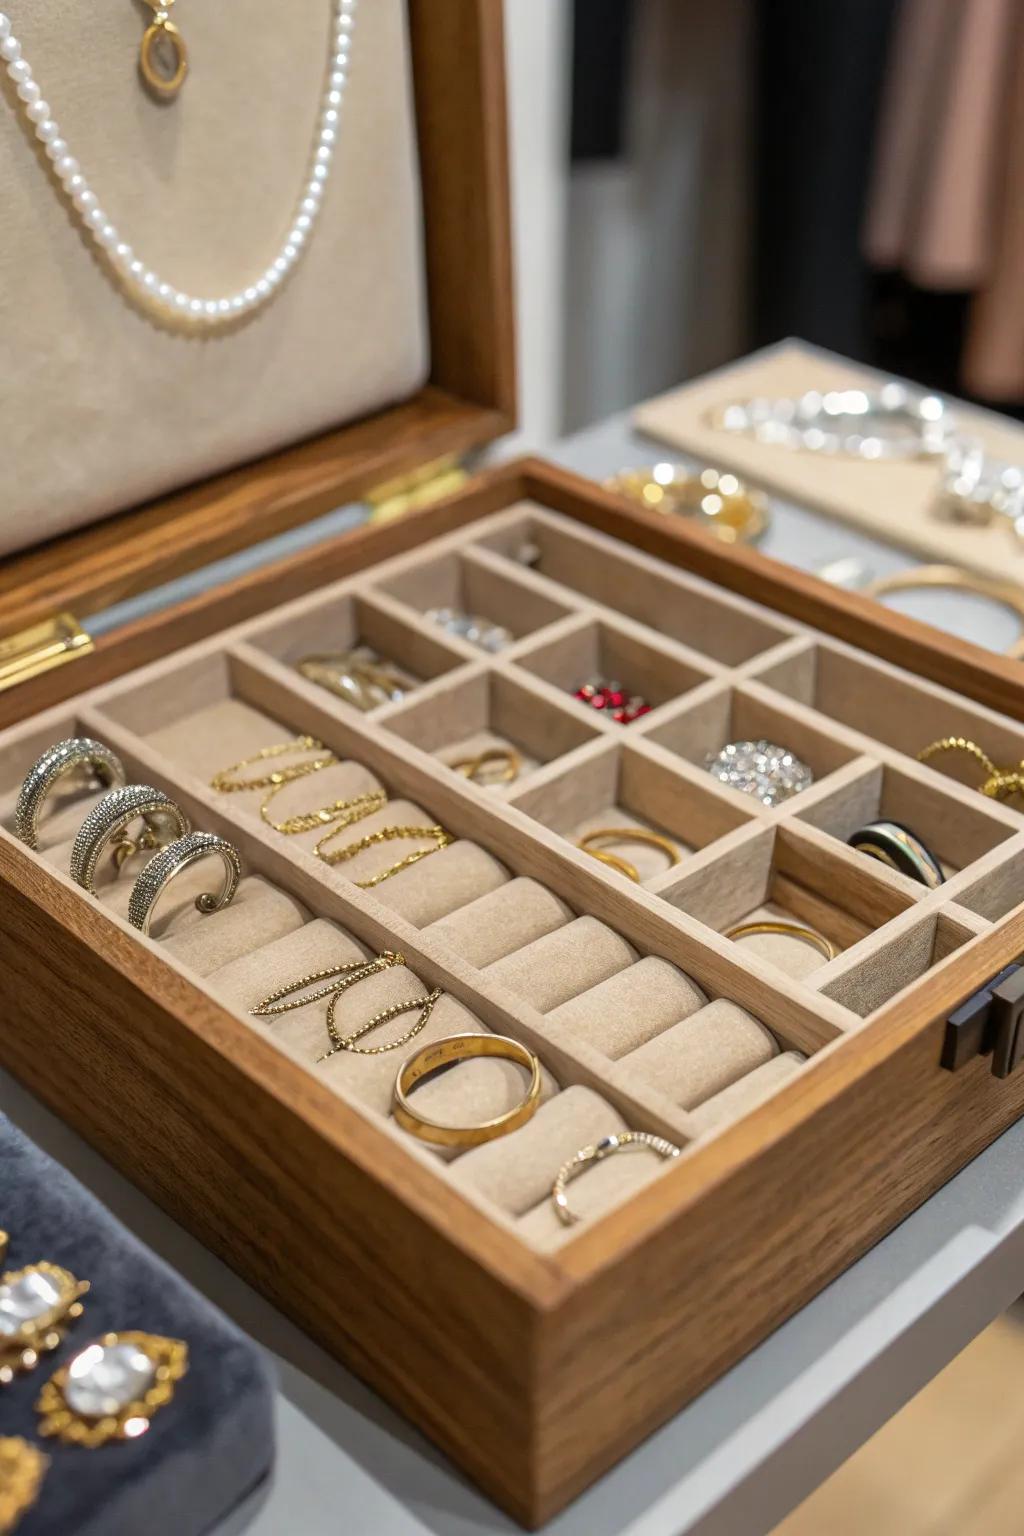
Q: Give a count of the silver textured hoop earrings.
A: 3